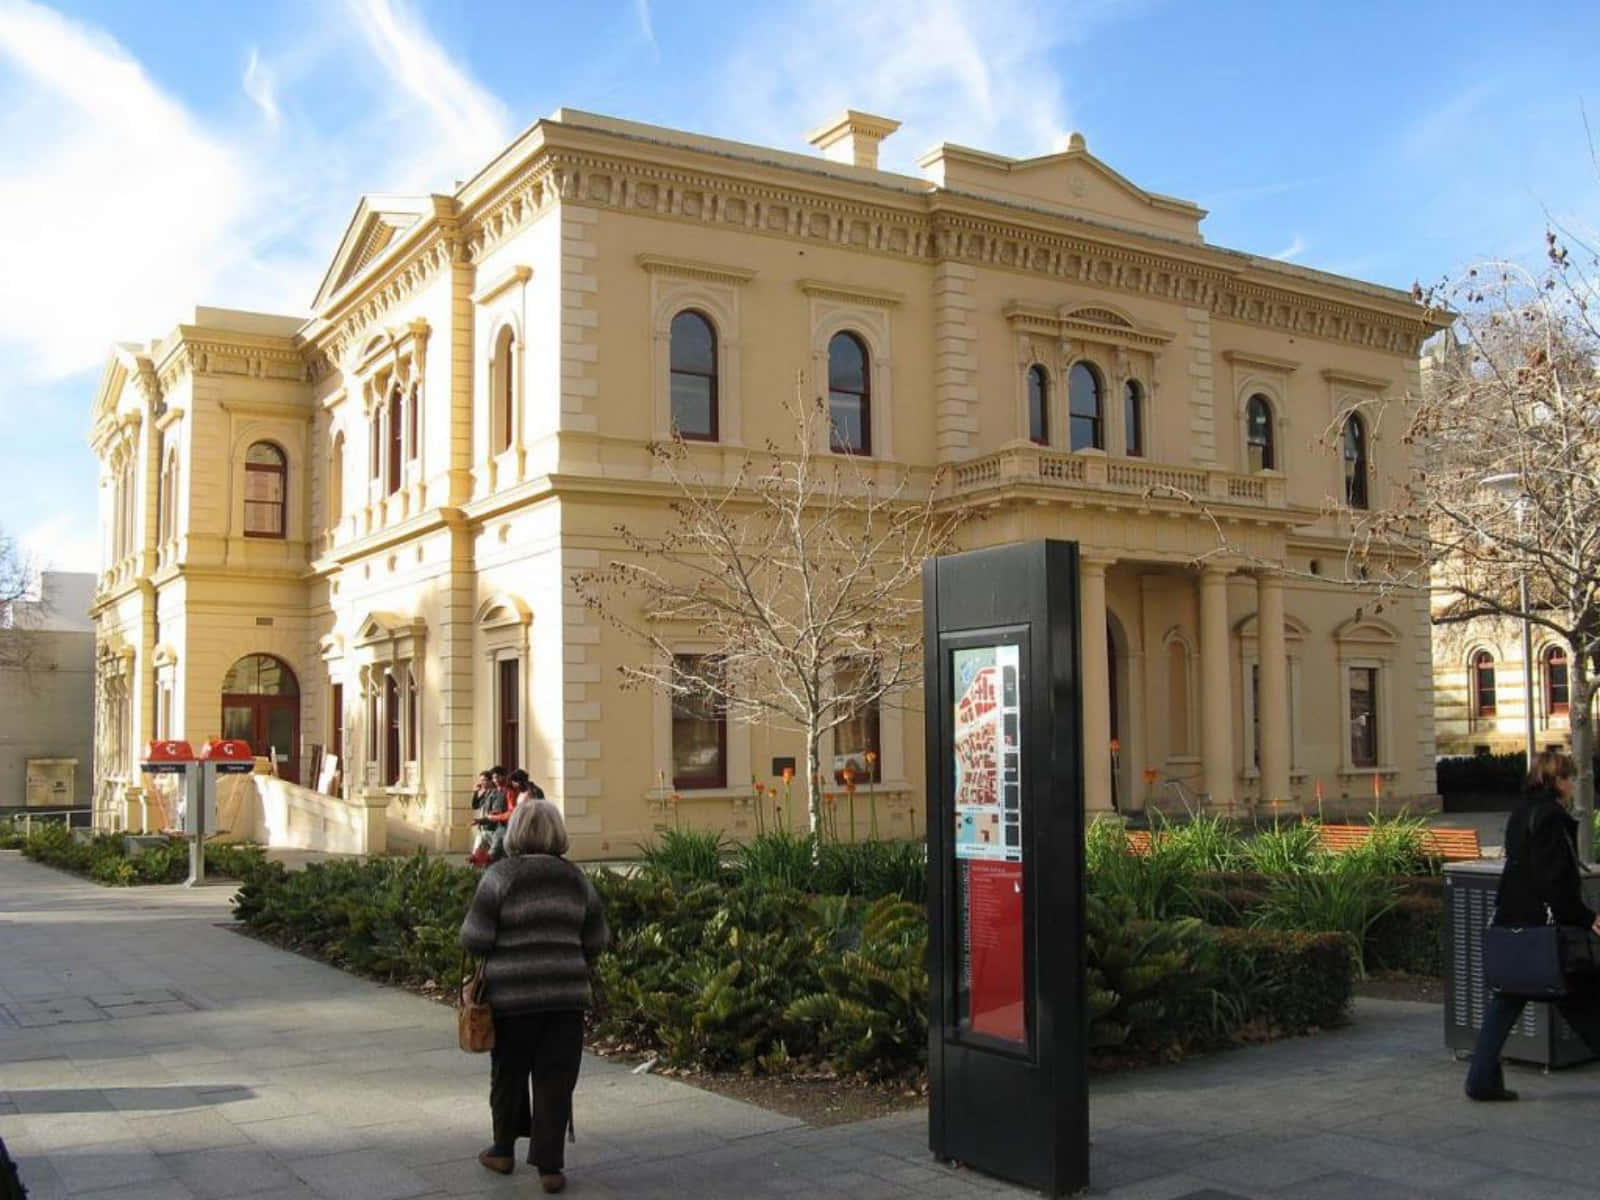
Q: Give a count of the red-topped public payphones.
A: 2